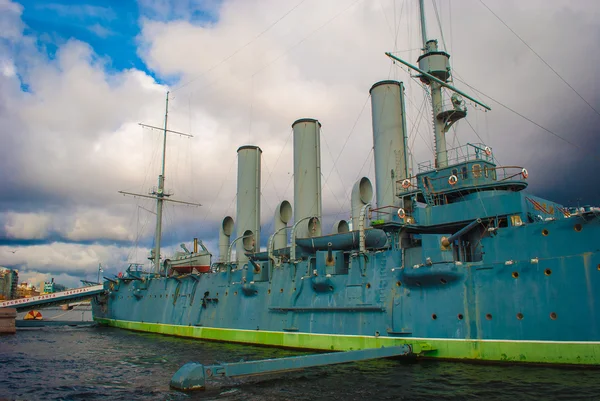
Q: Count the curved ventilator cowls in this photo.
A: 6